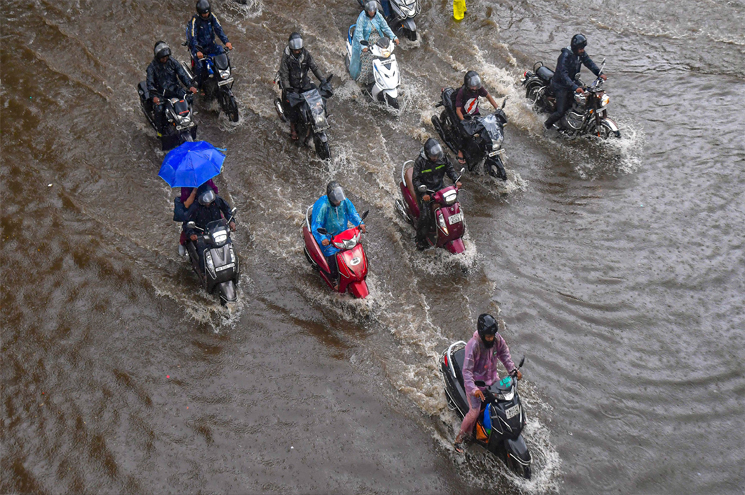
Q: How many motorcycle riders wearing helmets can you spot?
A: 10